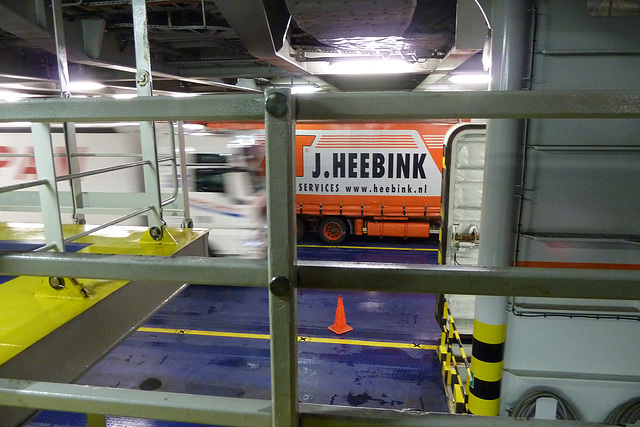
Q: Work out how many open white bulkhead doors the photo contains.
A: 1